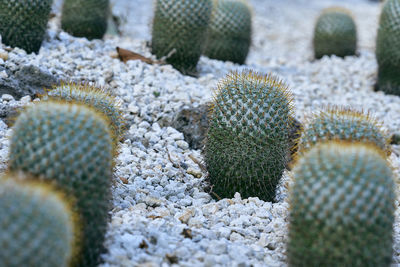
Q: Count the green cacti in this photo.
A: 12